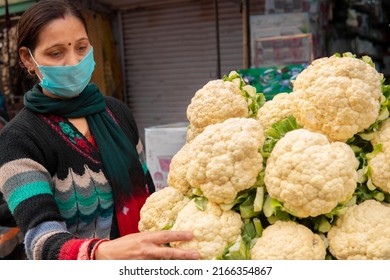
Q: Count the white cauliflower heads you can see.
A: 11